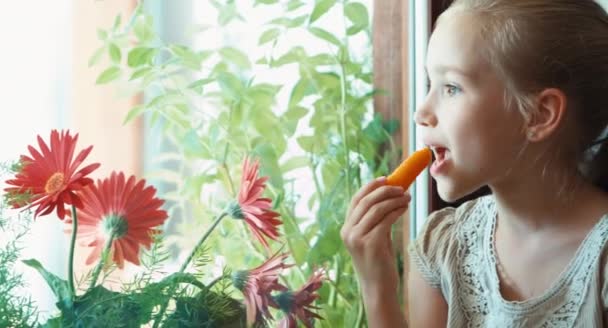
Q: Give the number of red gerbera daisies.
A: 5